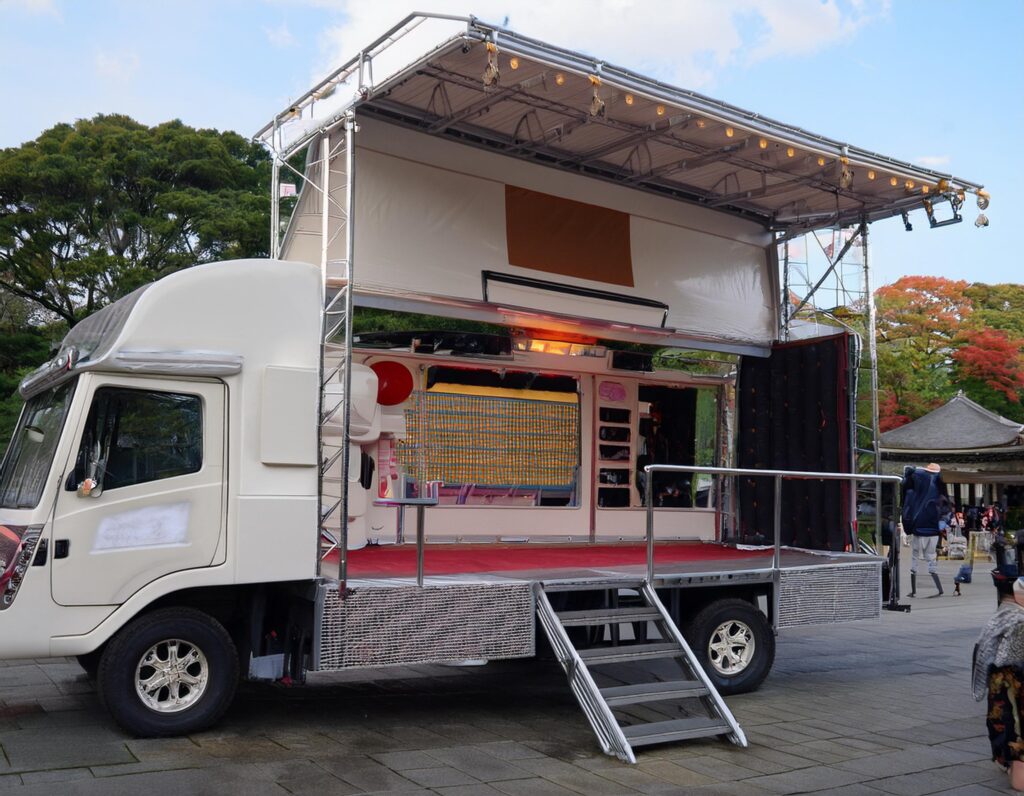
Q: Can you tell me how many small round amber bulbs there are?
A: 13